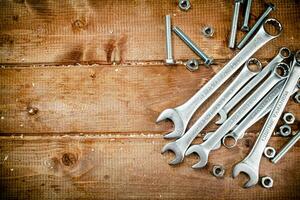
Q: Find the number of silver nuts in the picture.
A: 9